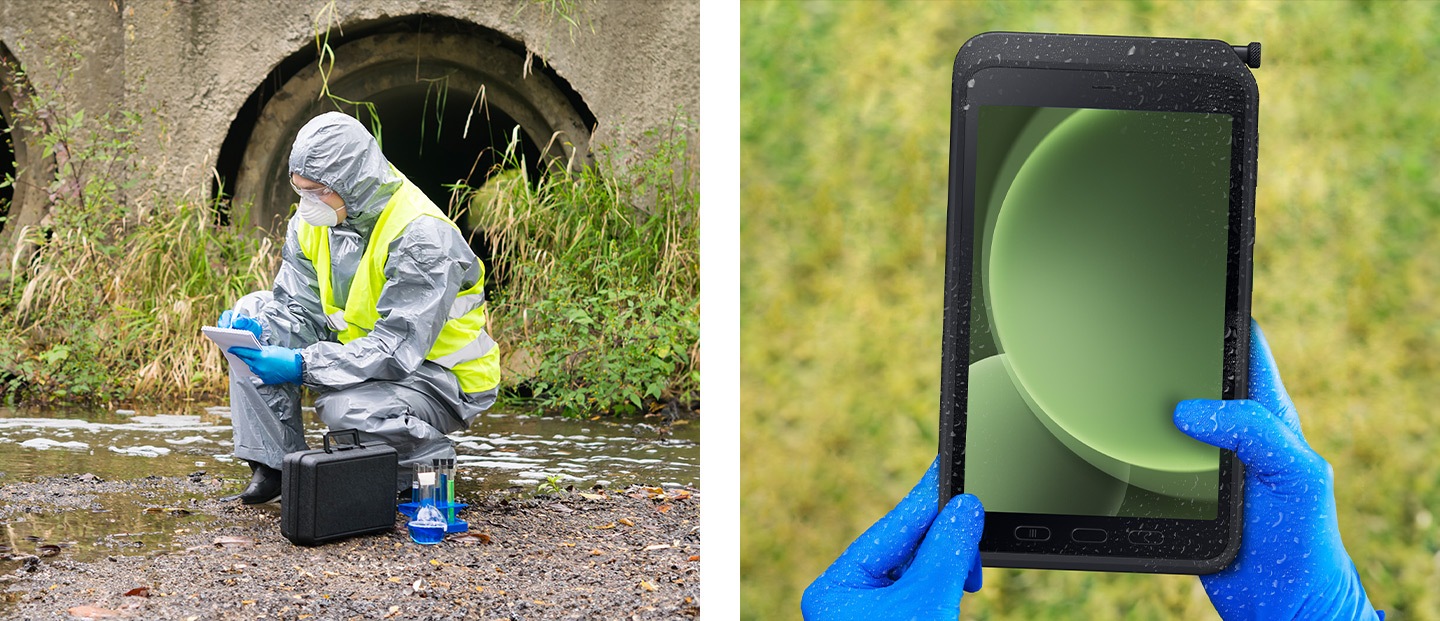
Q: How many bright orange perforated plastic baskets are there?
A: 0